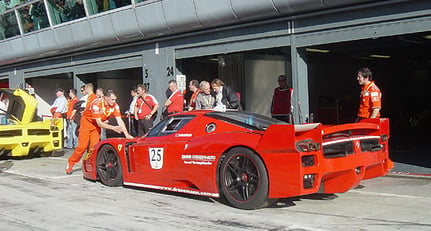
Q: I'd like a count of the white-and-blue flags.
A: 0